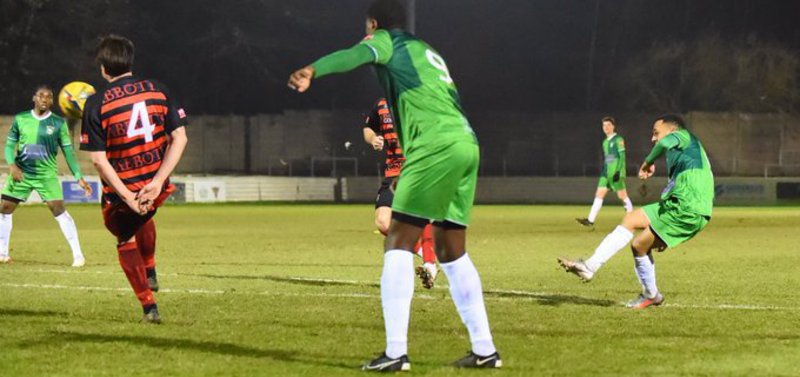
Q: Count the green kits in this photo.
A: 4